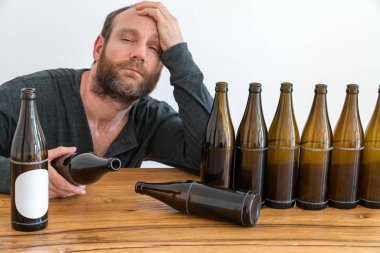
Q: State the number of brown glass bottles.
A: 9